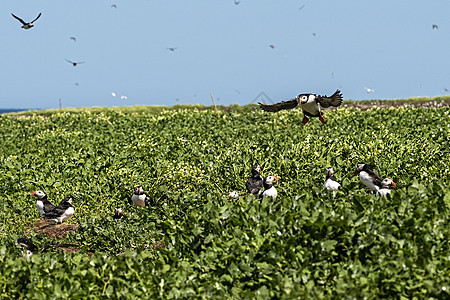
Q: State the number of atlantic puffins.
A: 13